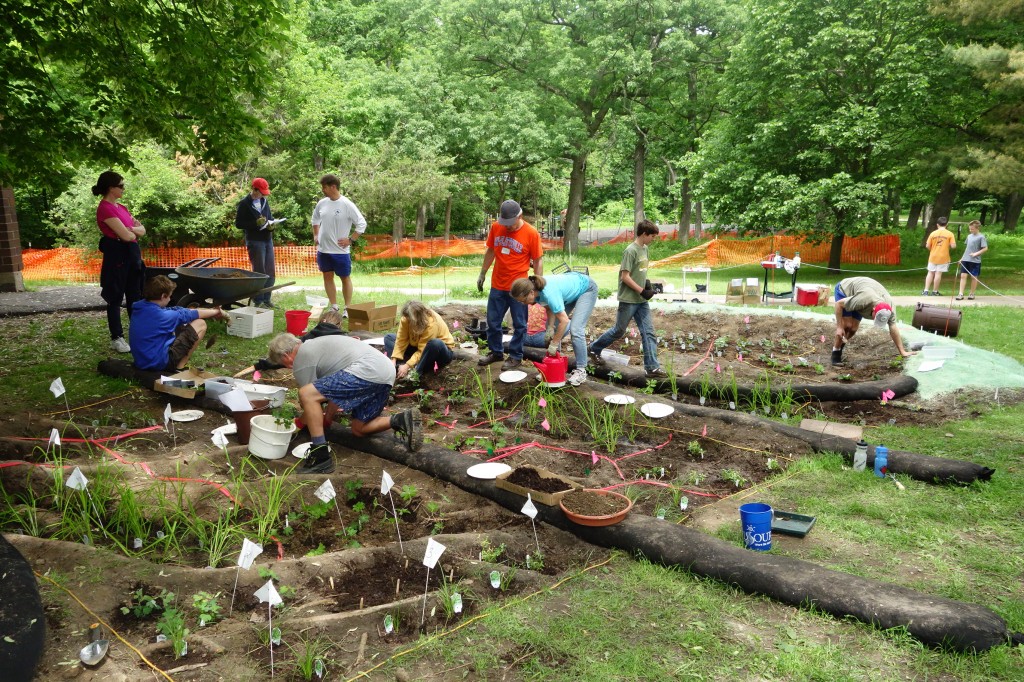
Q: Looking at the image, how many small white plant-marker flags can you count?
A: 11